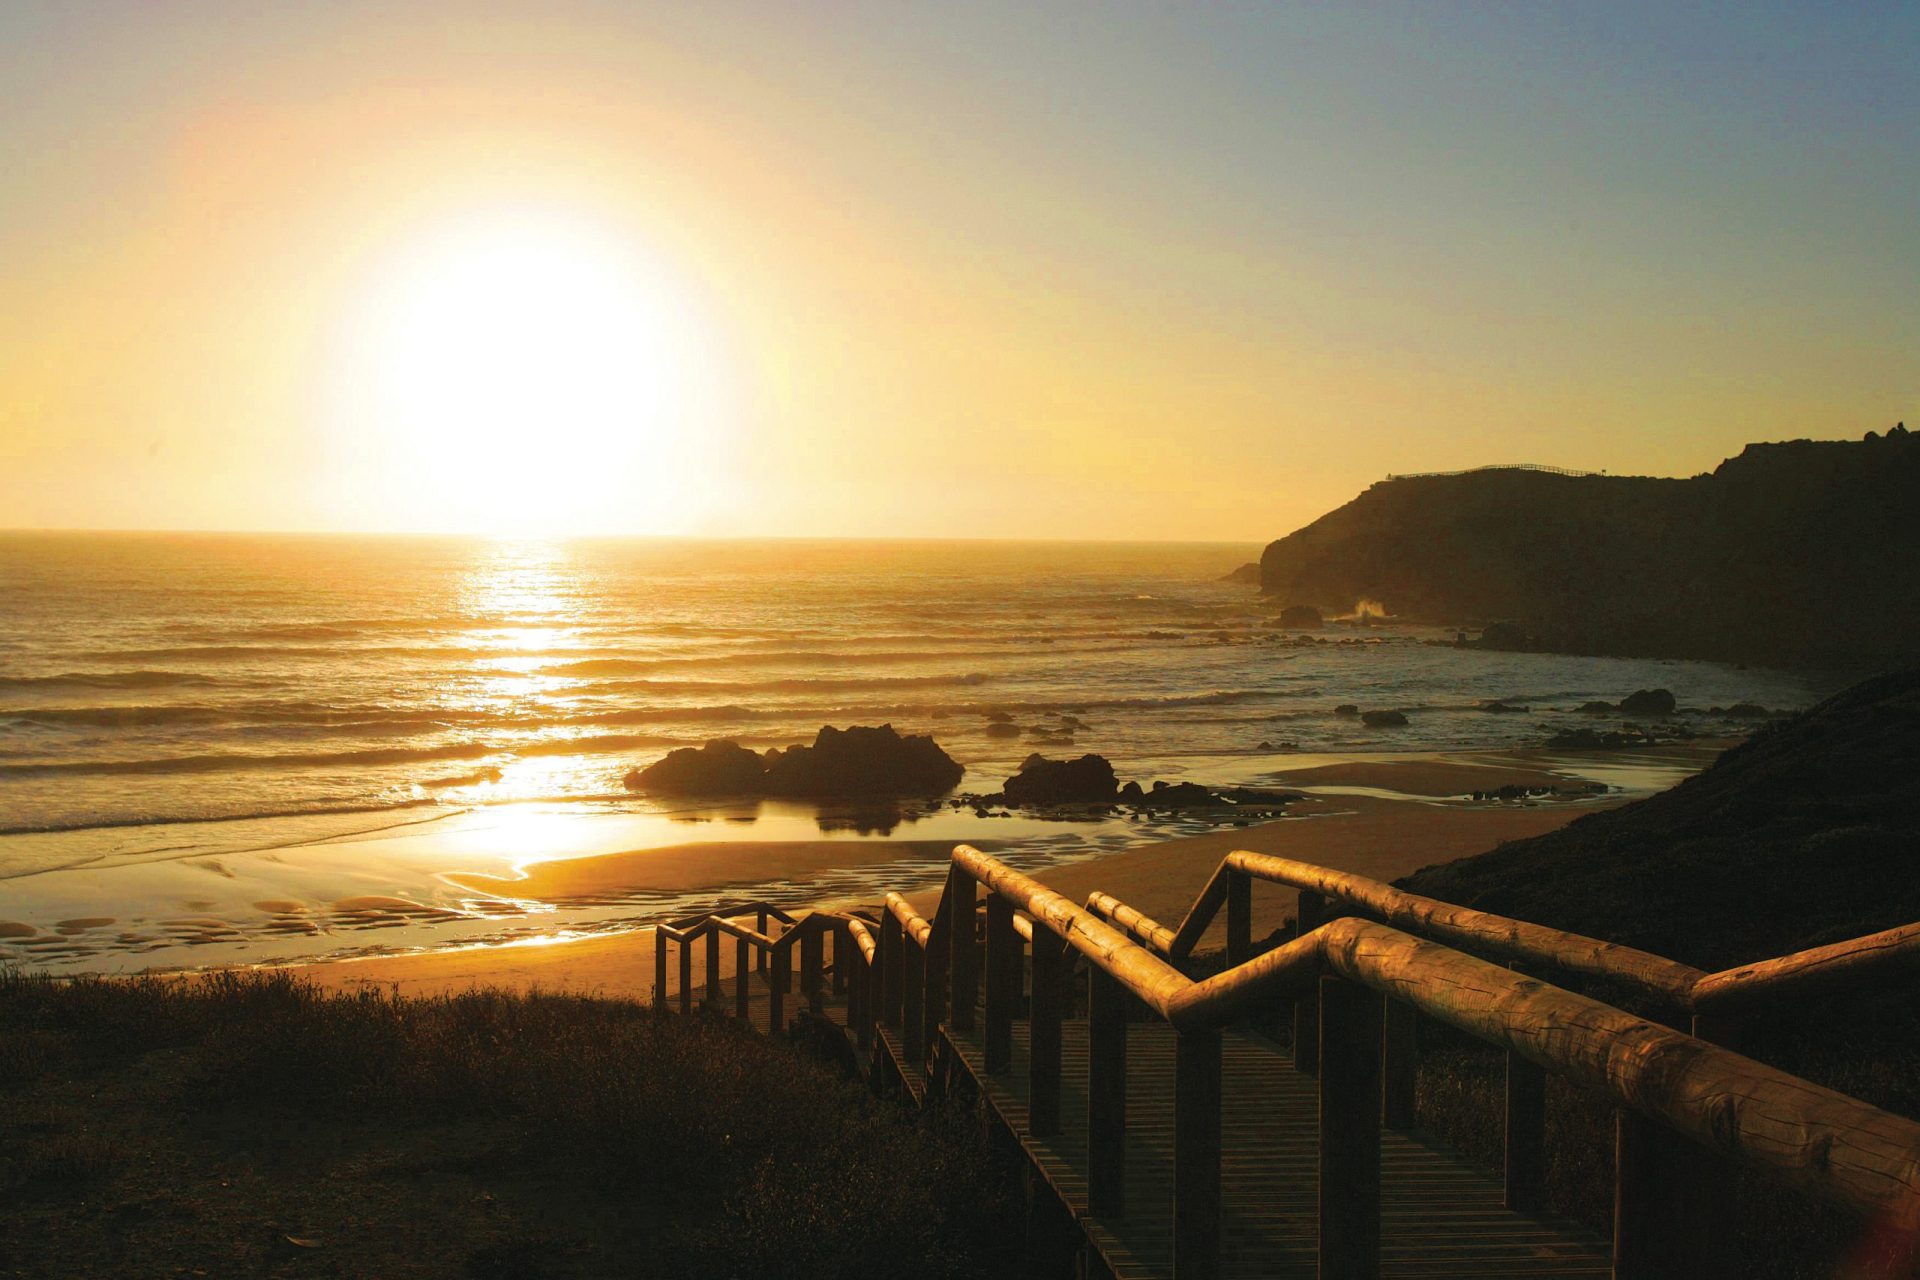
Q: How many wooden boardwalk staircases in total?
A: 1